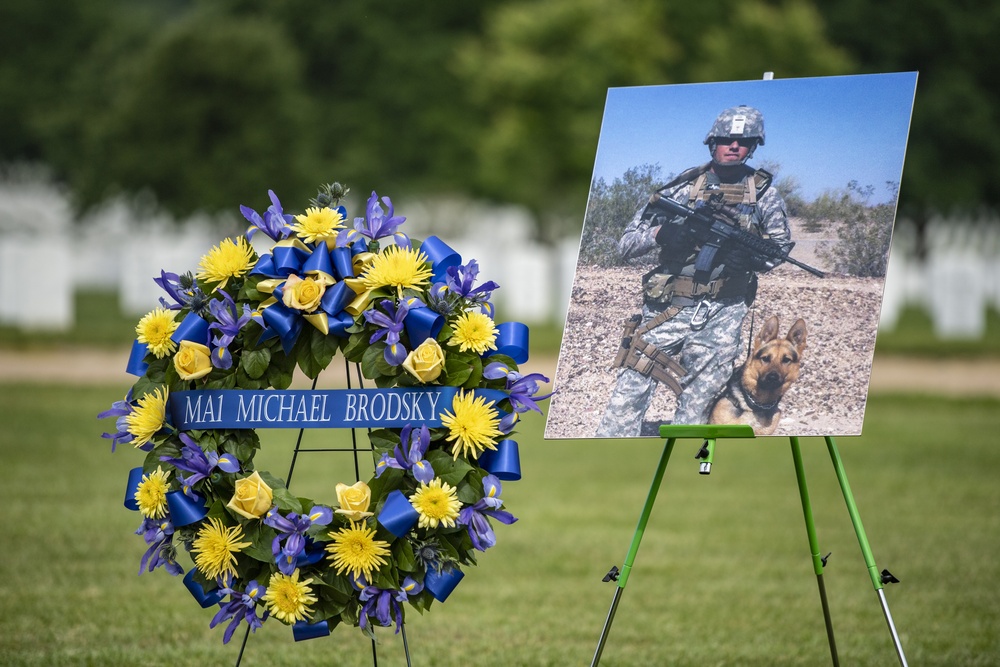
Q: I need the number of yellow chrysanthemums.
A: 12